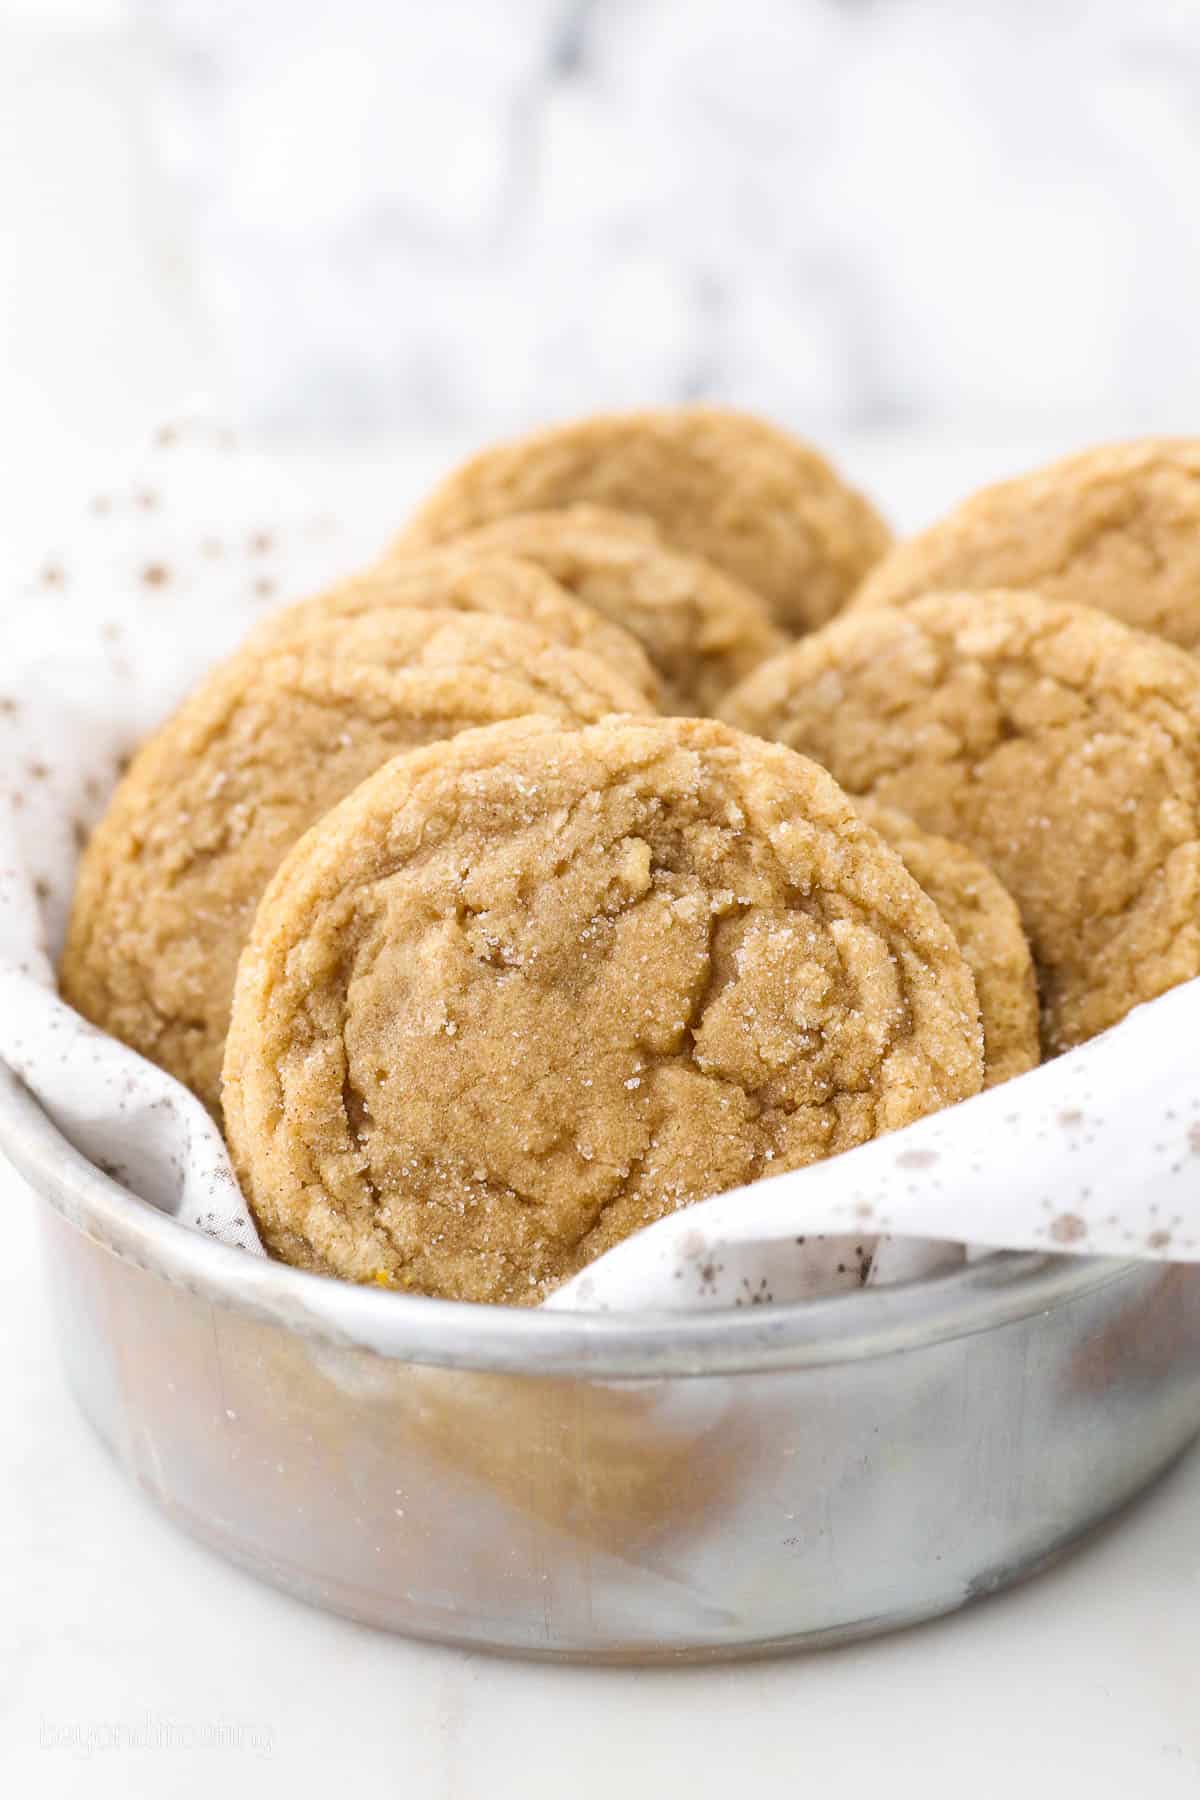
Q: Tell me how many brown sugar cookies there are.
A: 8